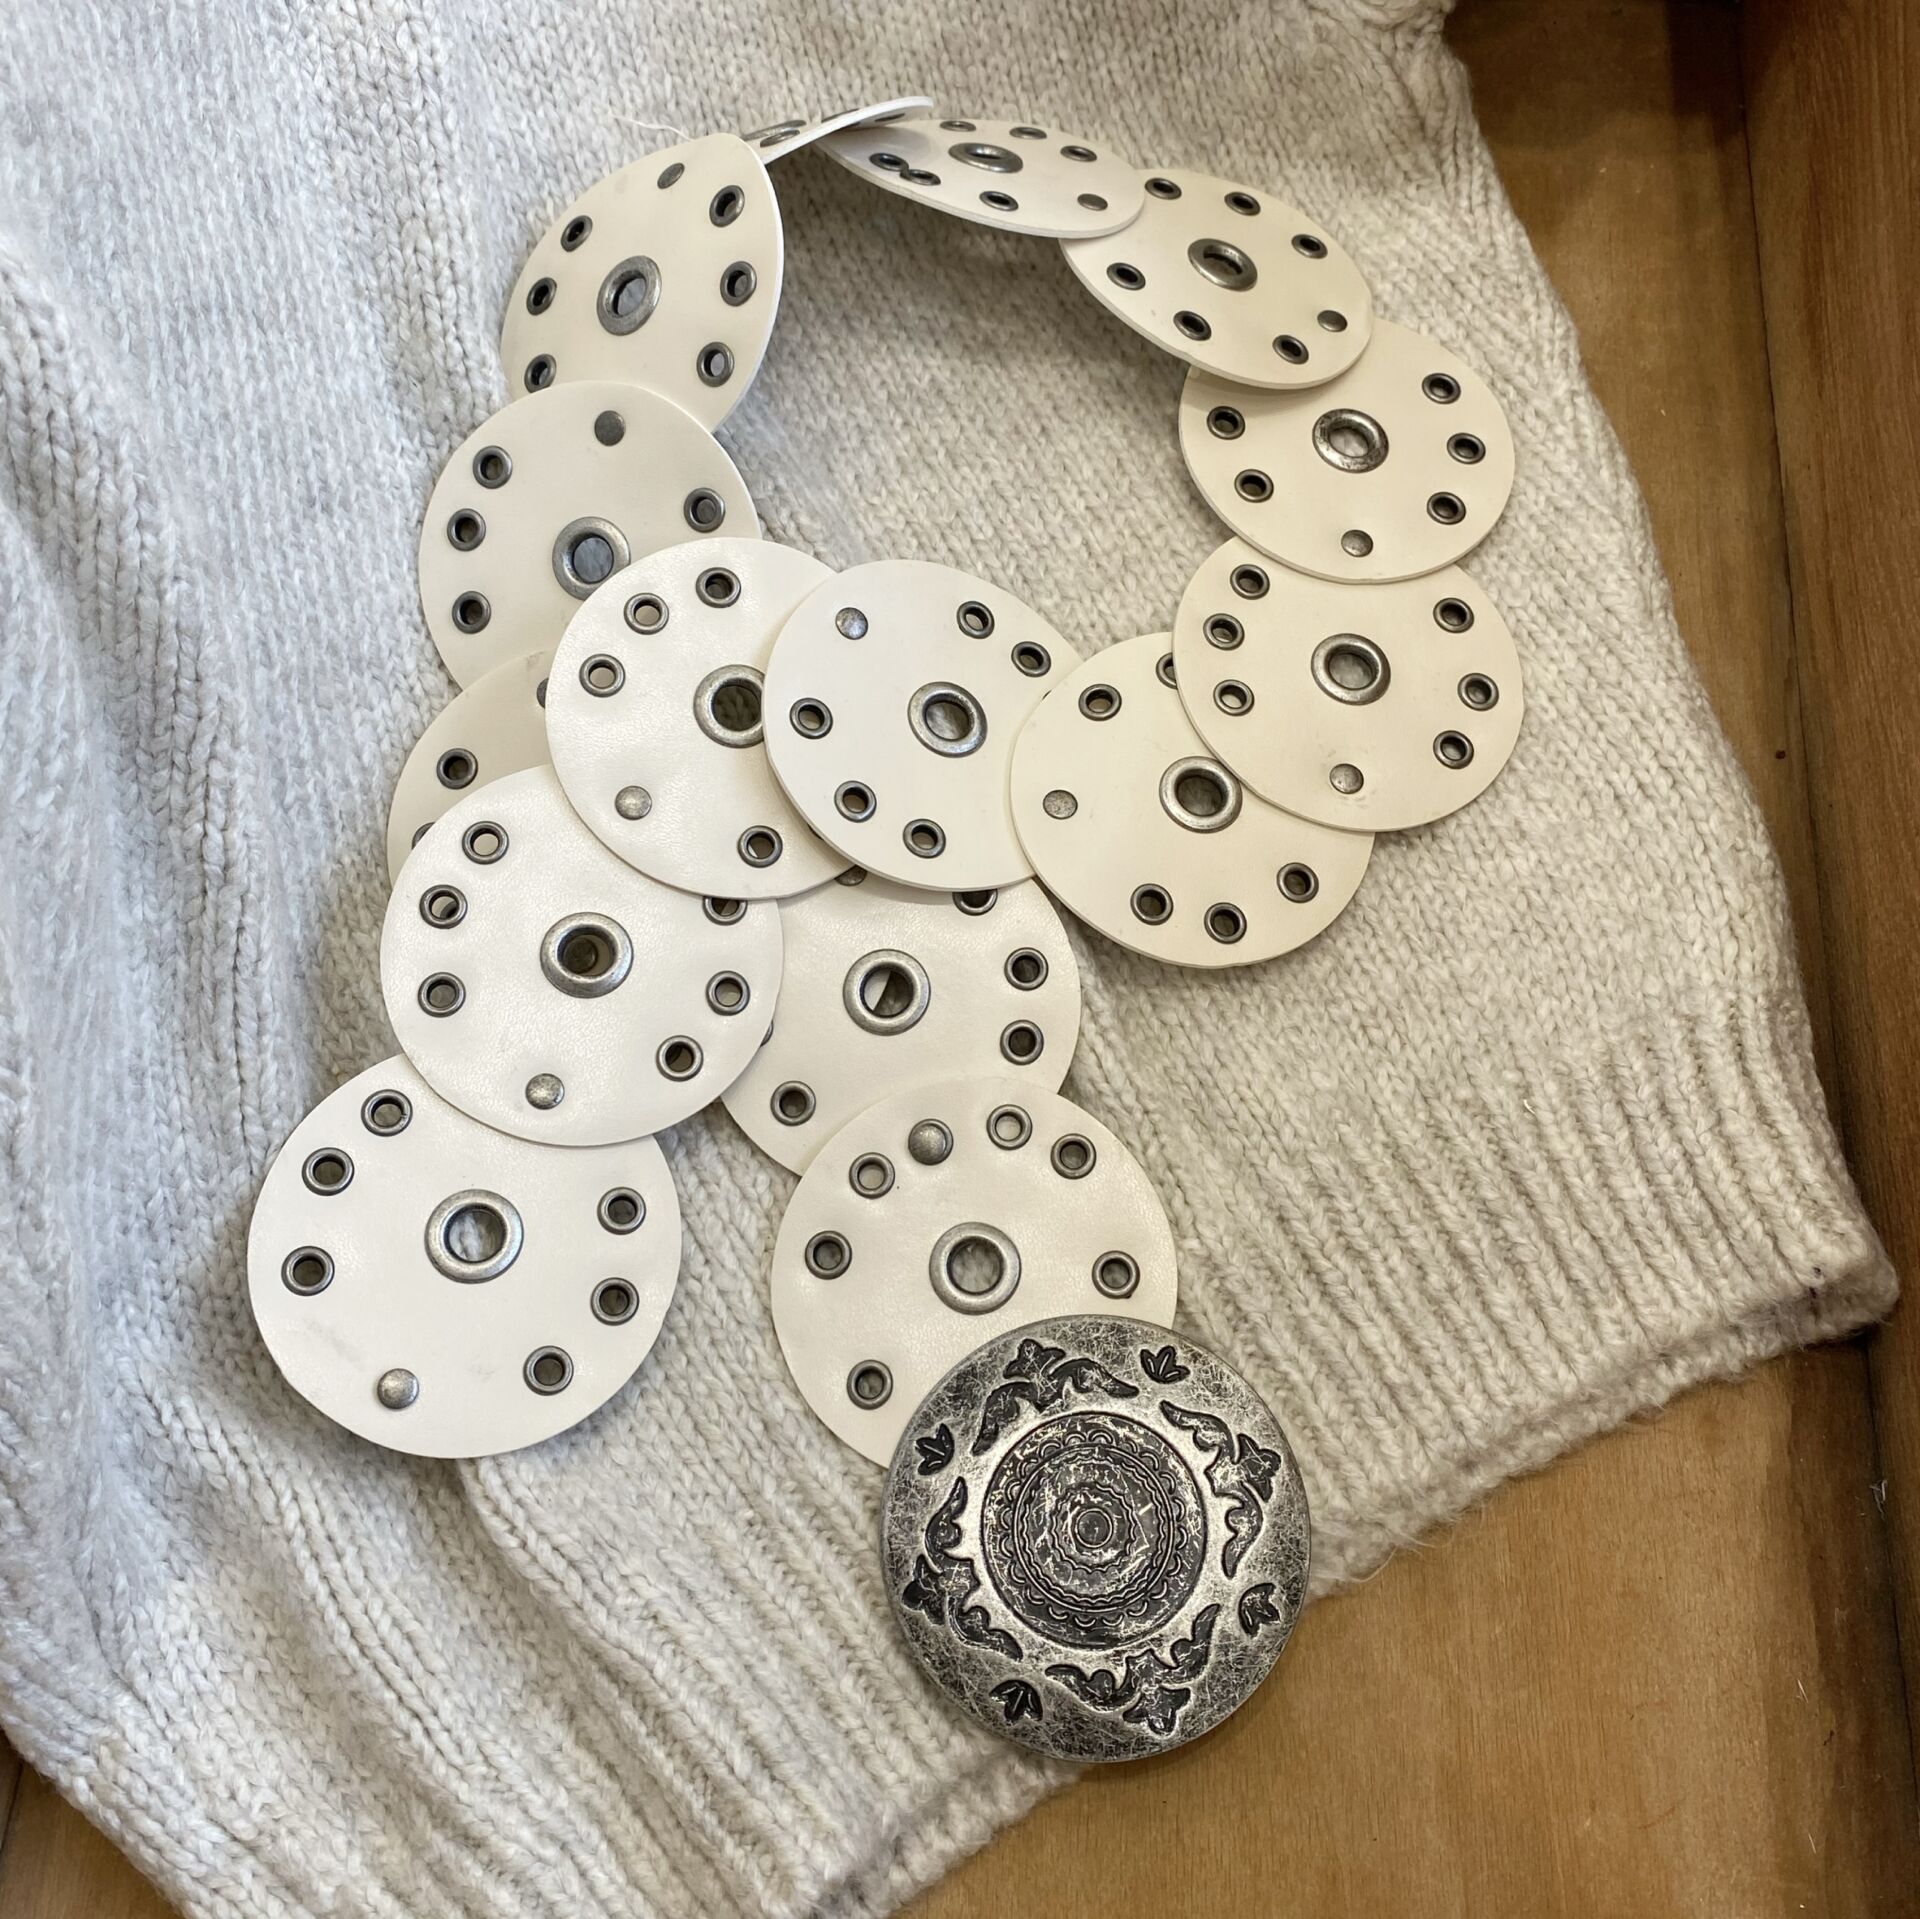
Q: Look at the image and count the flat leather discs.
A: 15